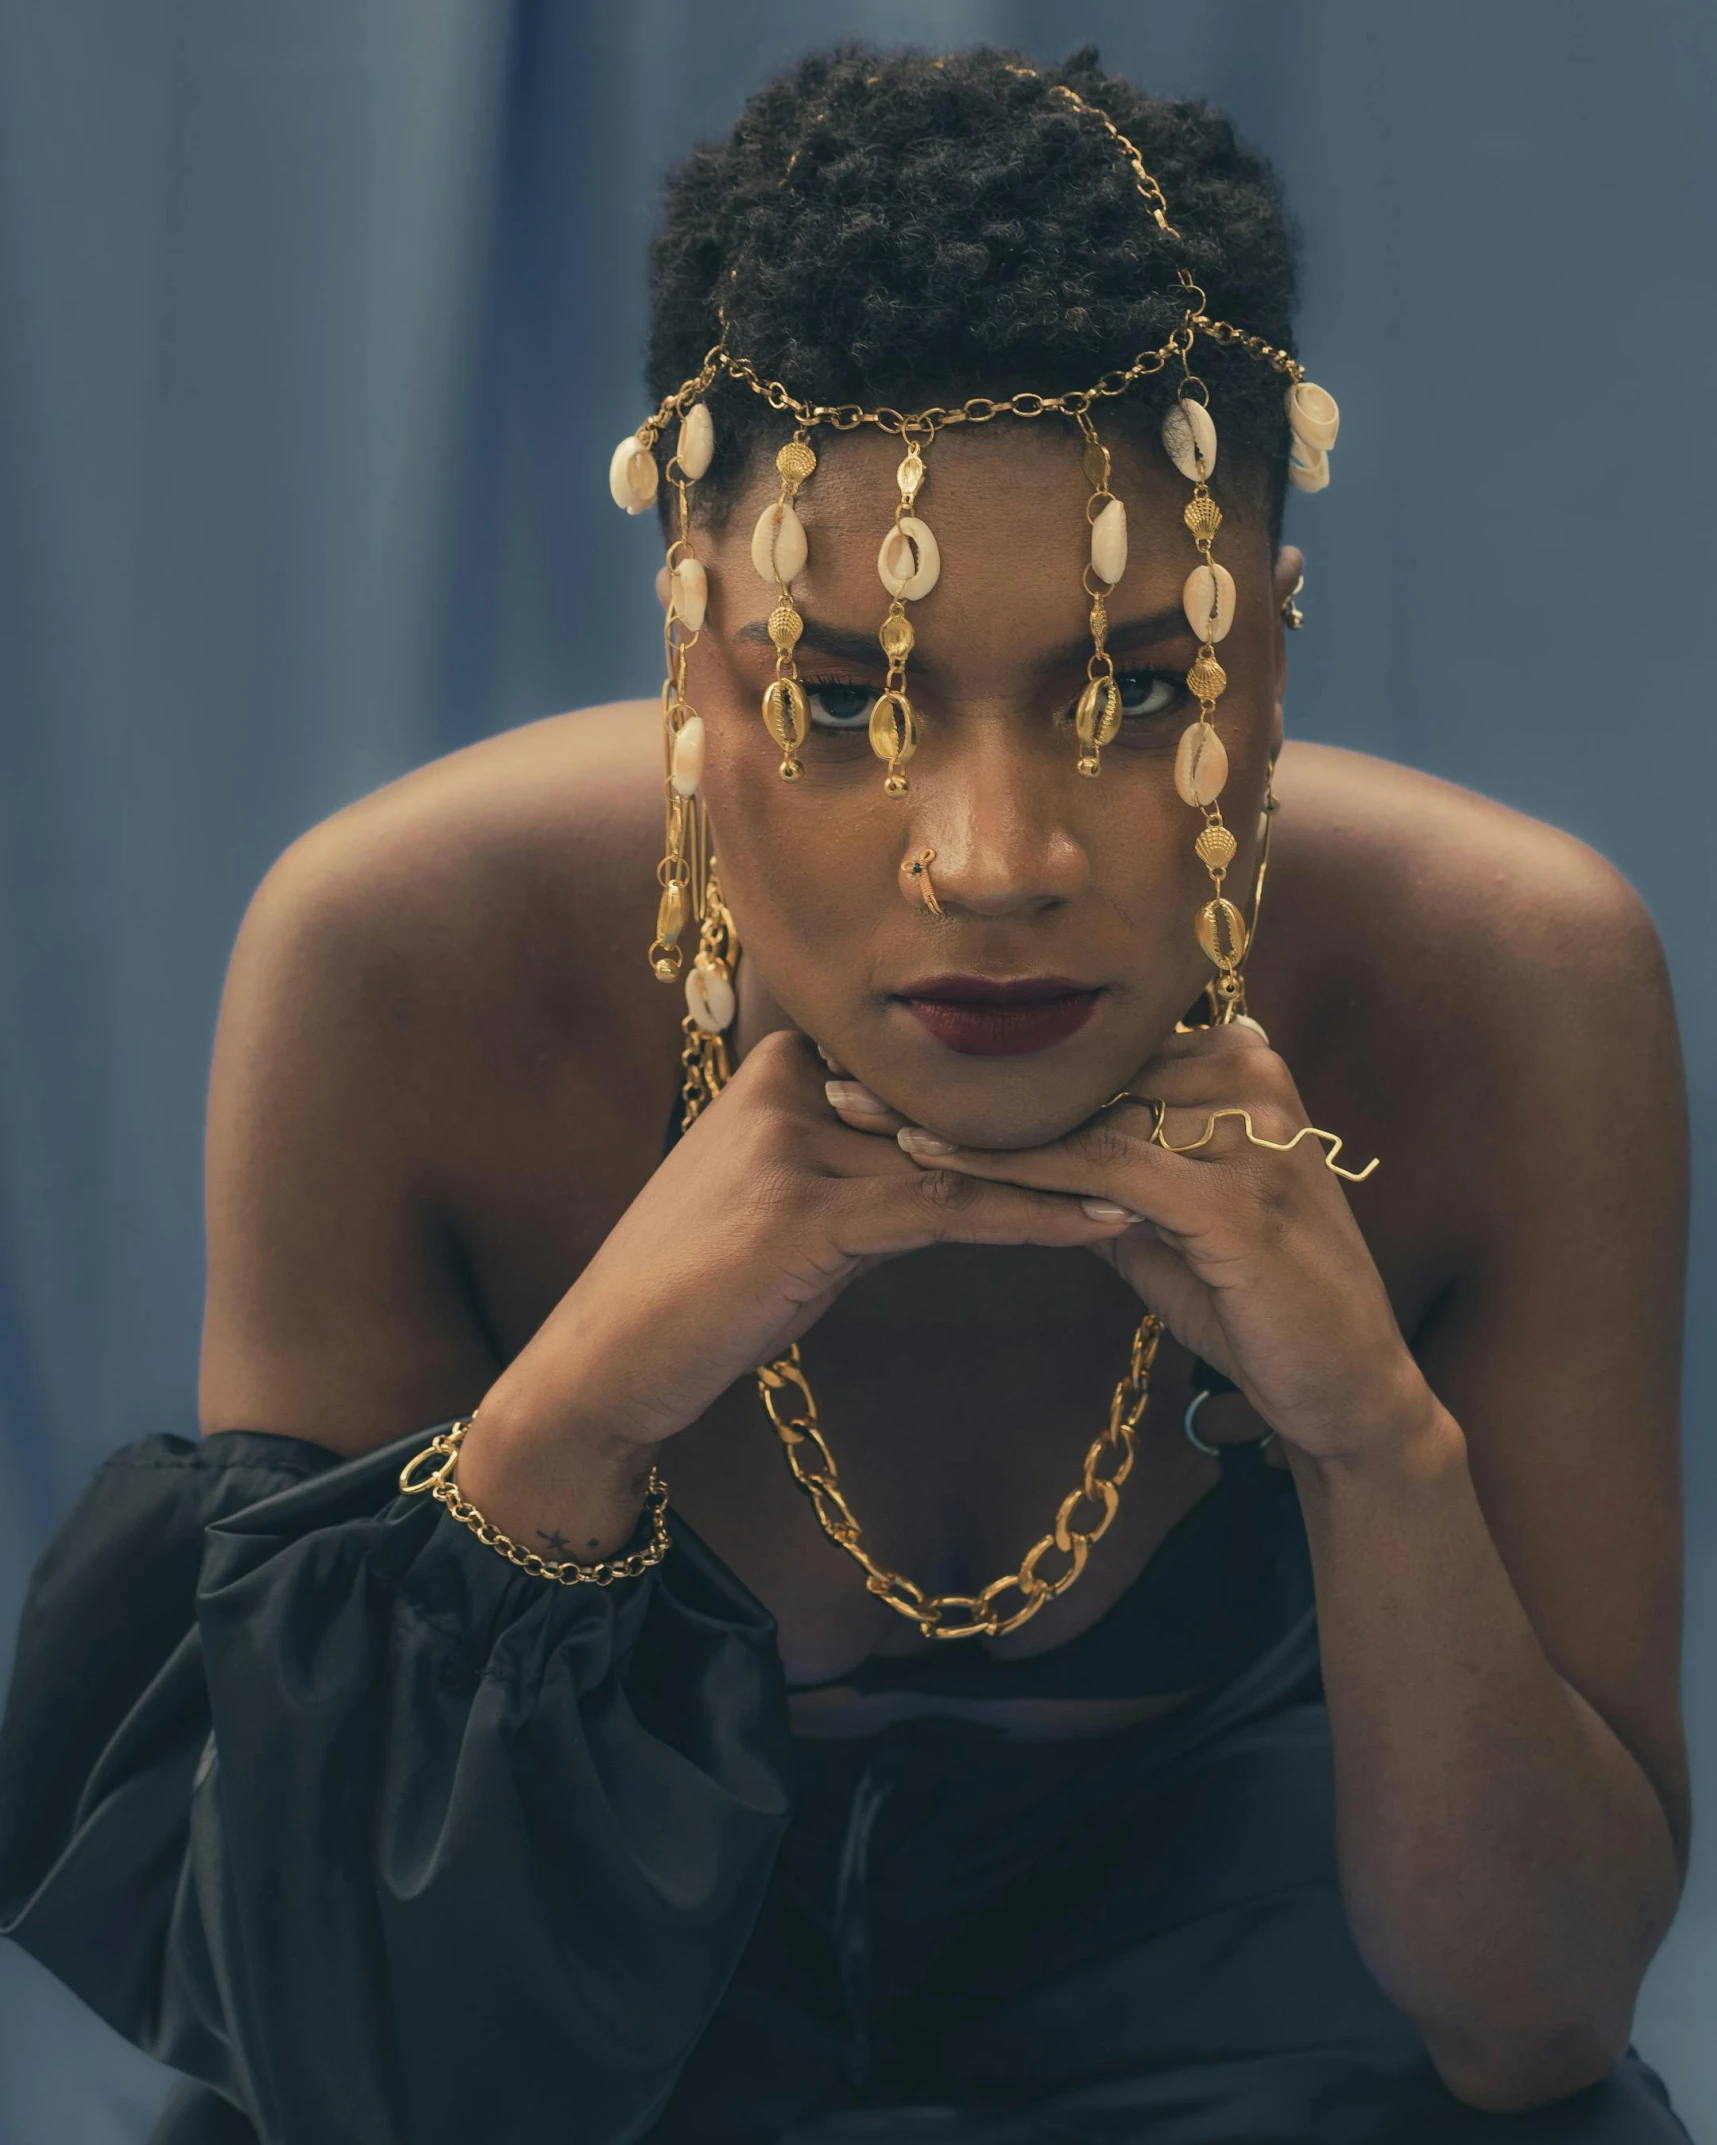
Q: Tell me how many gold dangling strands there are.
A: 5